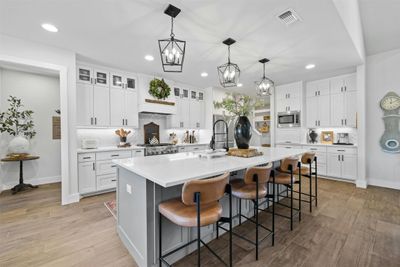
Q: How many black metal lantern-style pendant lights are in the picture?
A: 3